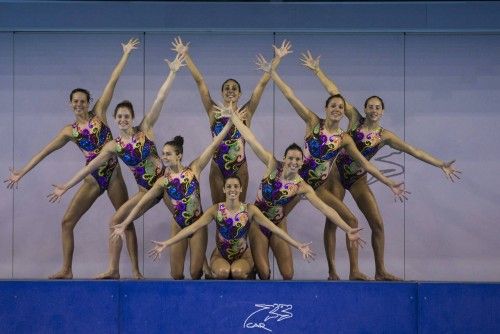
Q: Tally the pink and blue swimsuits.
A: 8